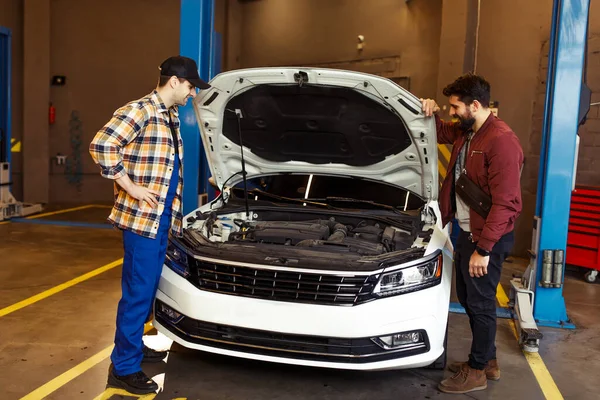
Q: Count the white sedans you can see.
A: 1